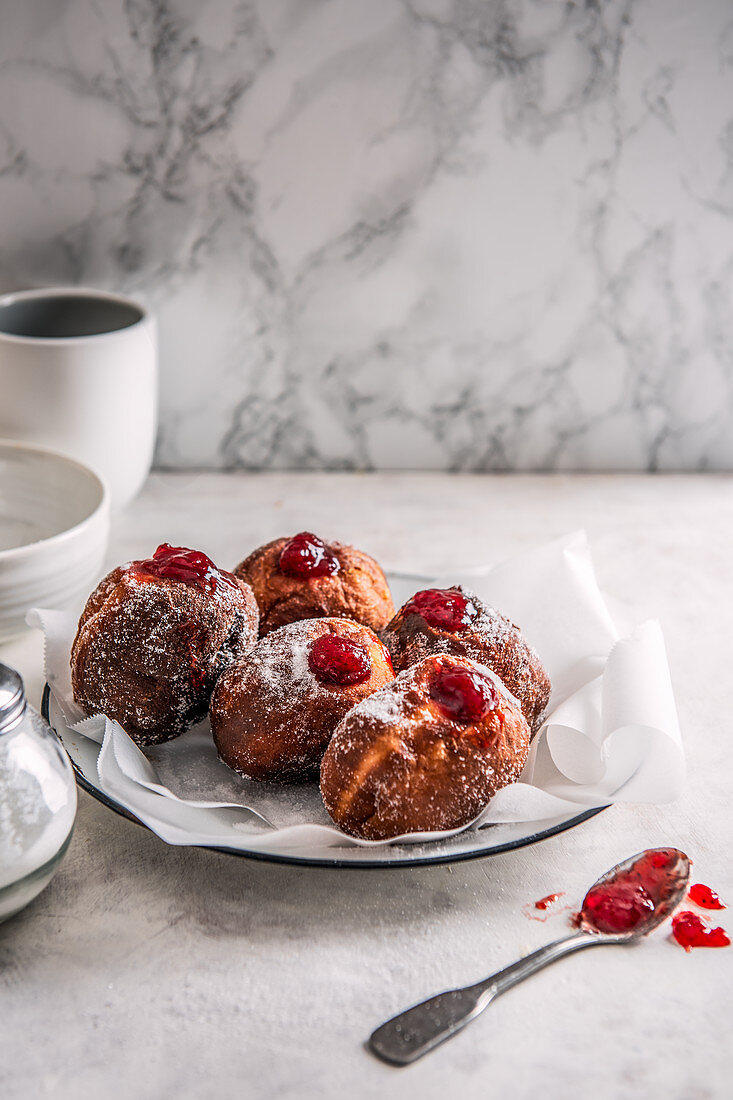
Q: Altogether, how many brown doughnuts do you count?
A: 5